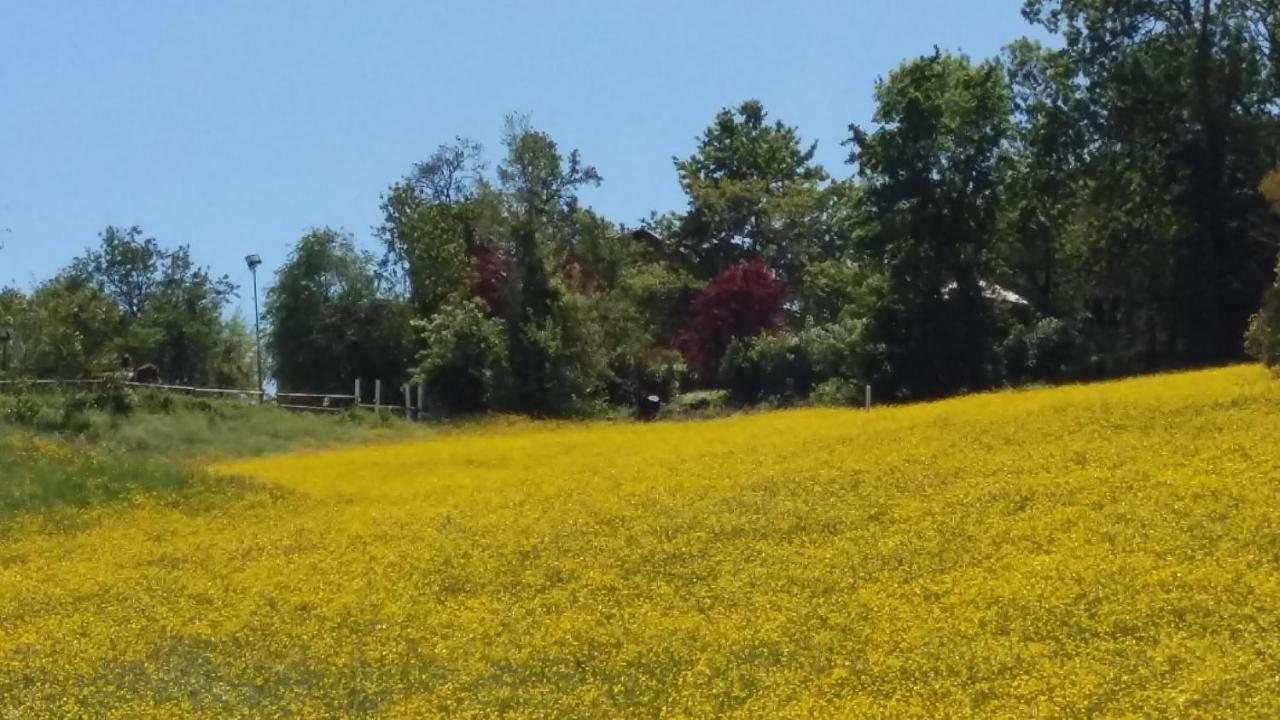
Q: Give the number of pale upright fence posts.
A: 5